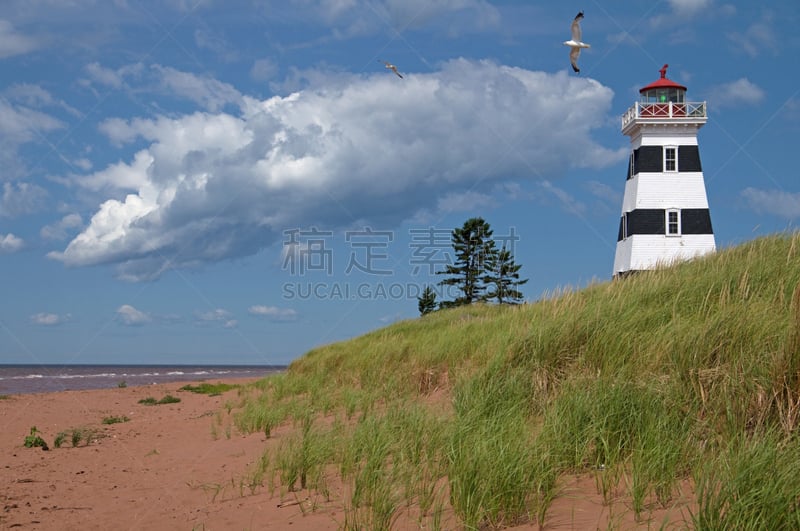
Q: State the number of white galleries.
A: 1